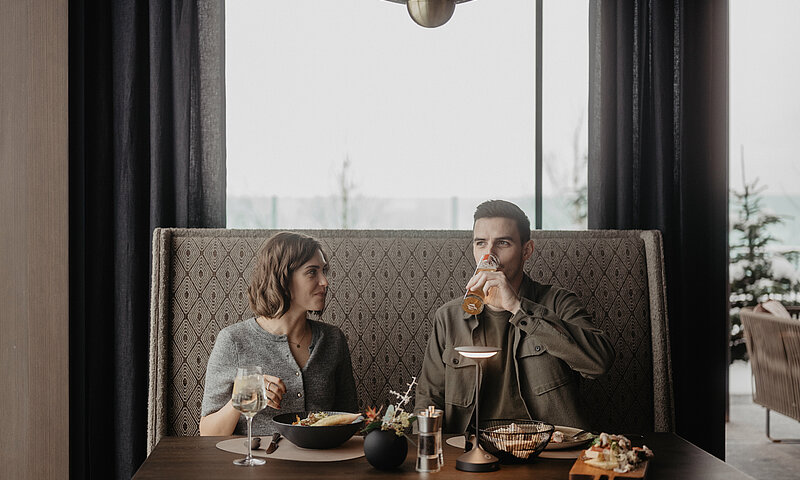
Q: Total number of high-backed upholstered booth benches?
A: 1